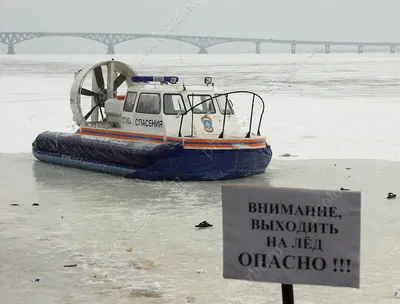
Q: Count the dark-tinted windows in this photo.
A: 2